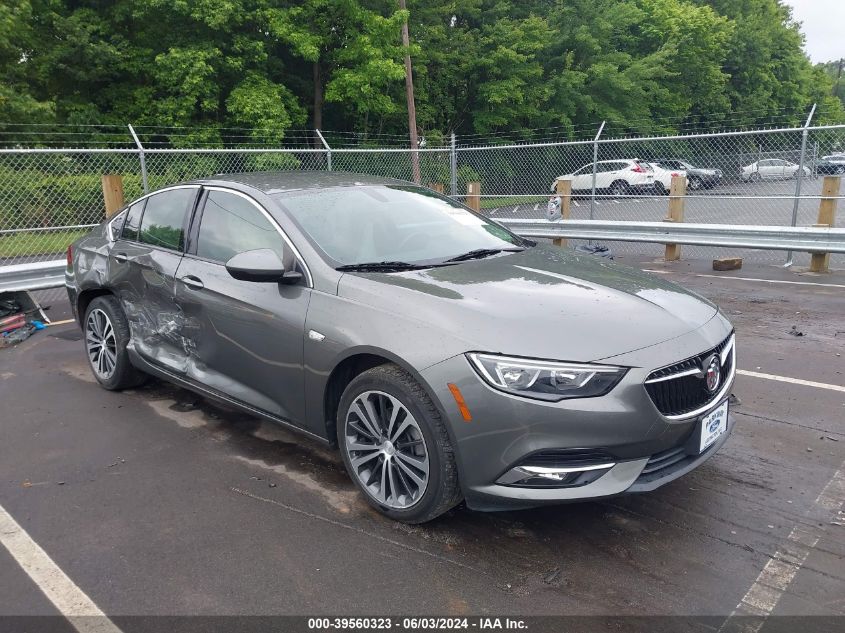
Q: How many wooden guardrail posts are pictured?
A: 6